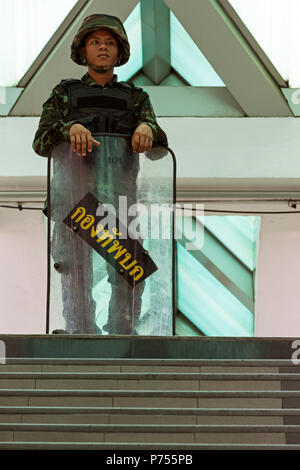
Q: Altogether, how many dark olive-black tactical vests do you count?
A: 1